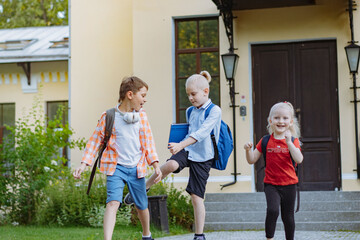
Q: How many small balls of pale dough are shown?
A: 0